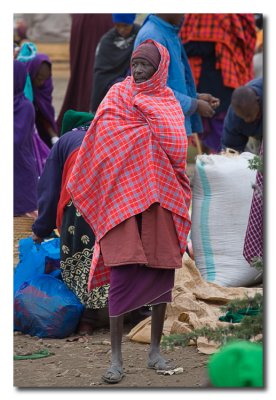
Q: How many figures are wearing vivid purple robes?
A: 2